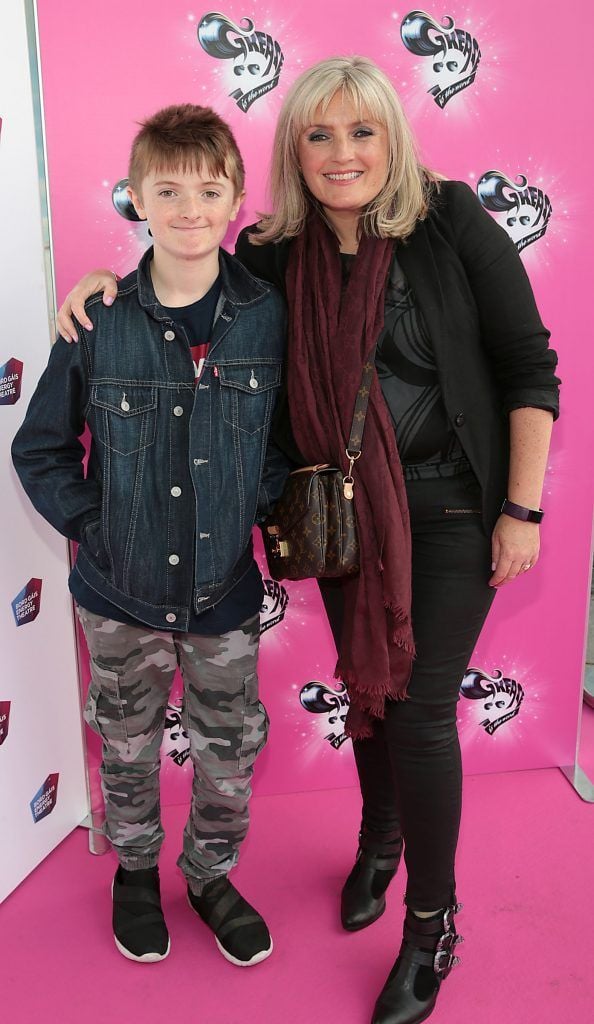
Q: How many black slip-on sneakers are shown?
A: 2